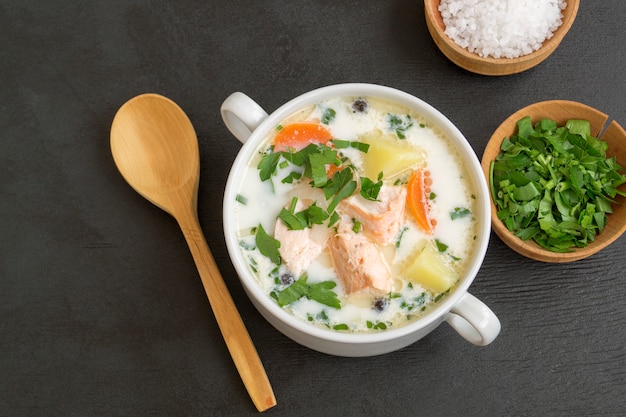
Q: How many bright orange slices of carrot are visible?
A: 2